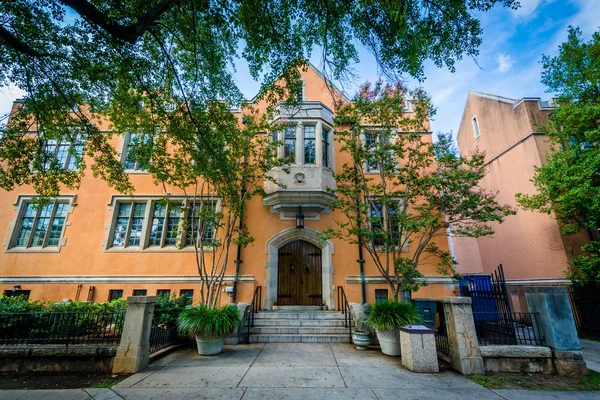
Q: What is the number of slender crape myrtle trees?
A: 2